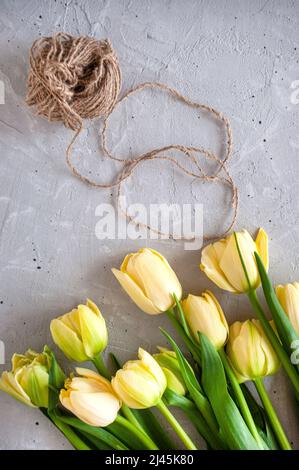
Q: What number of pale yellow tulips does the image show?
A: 10